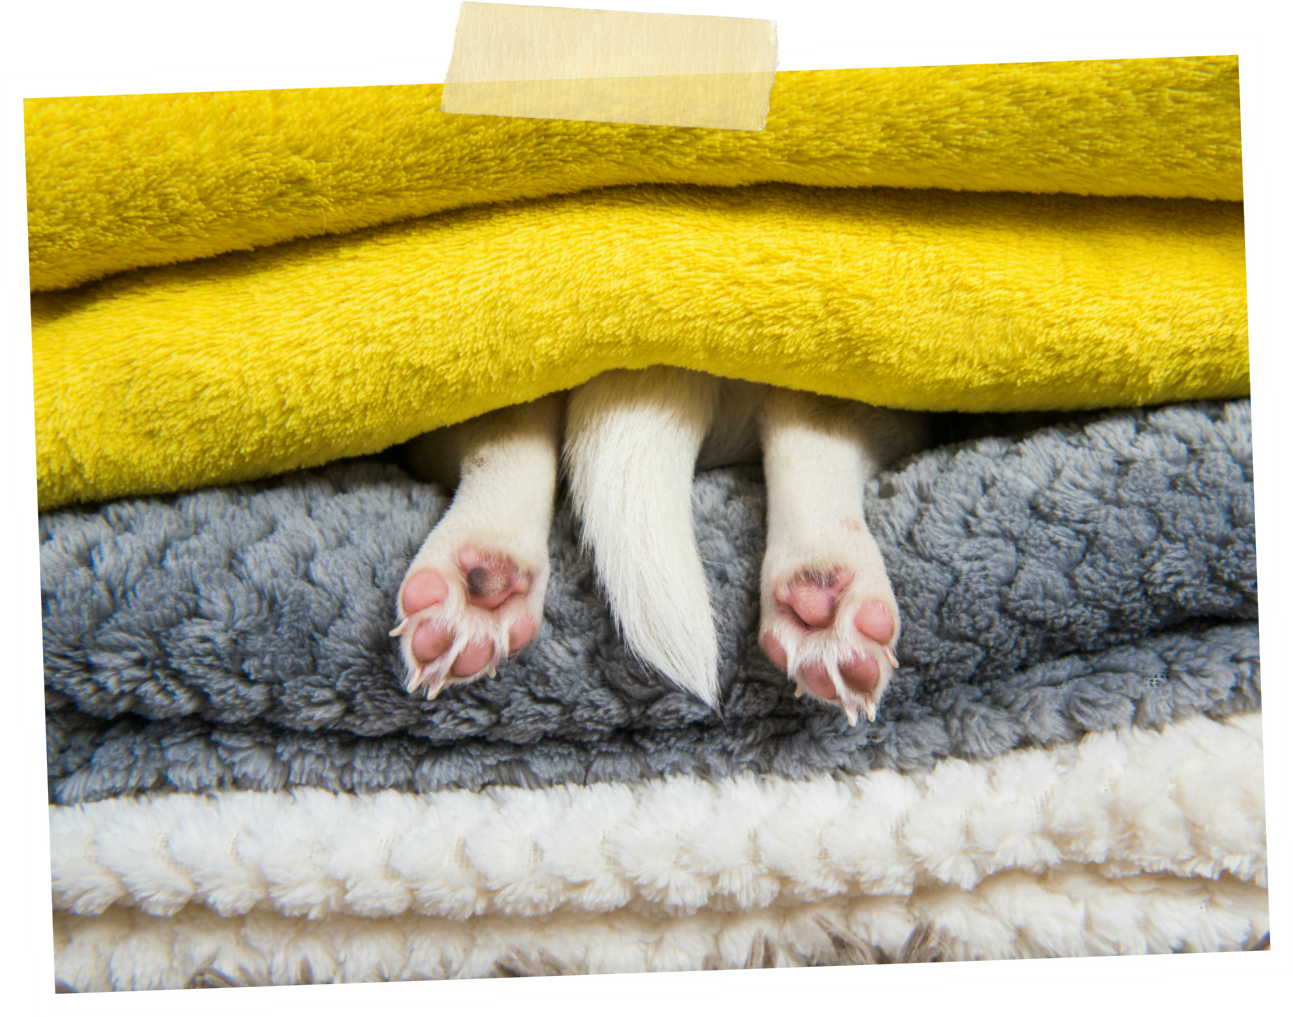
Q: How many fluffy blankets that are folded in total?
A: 3